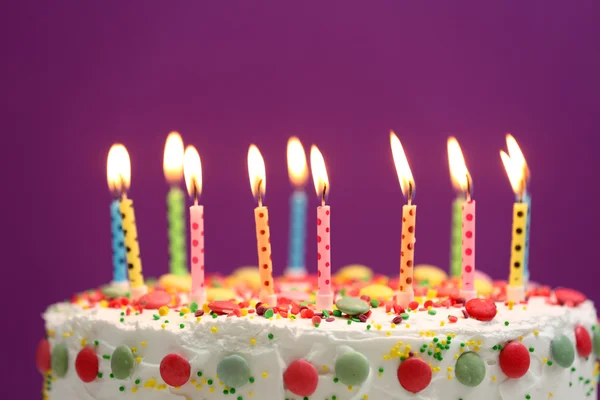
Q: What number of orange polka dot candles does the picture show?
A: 2